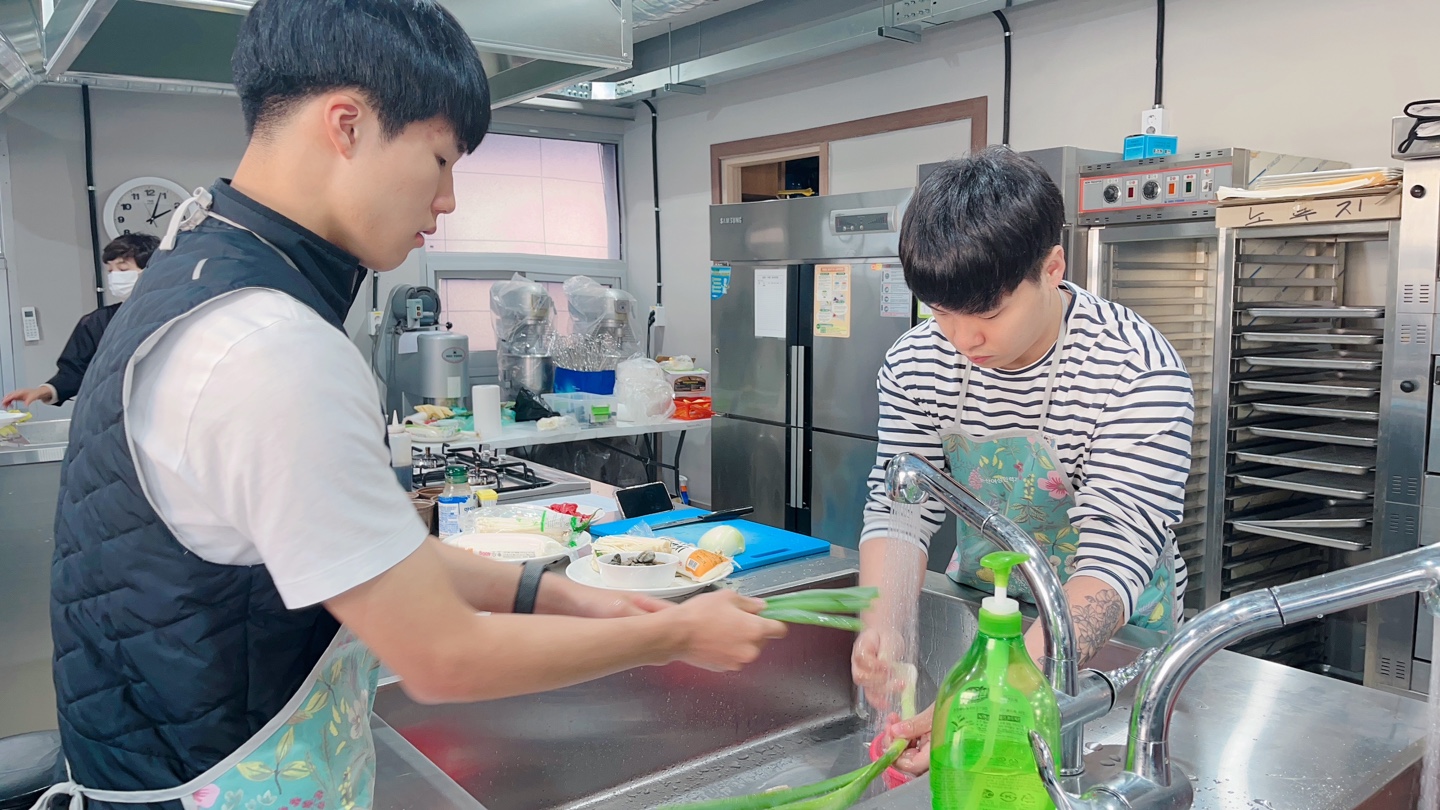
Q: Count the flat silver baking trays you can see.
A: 10